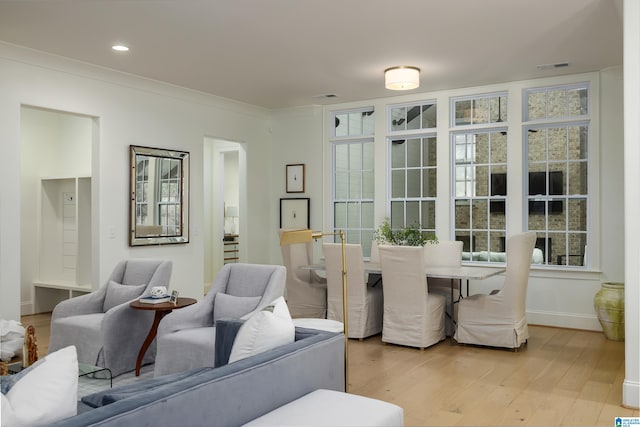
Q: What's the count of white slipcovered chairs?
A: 6